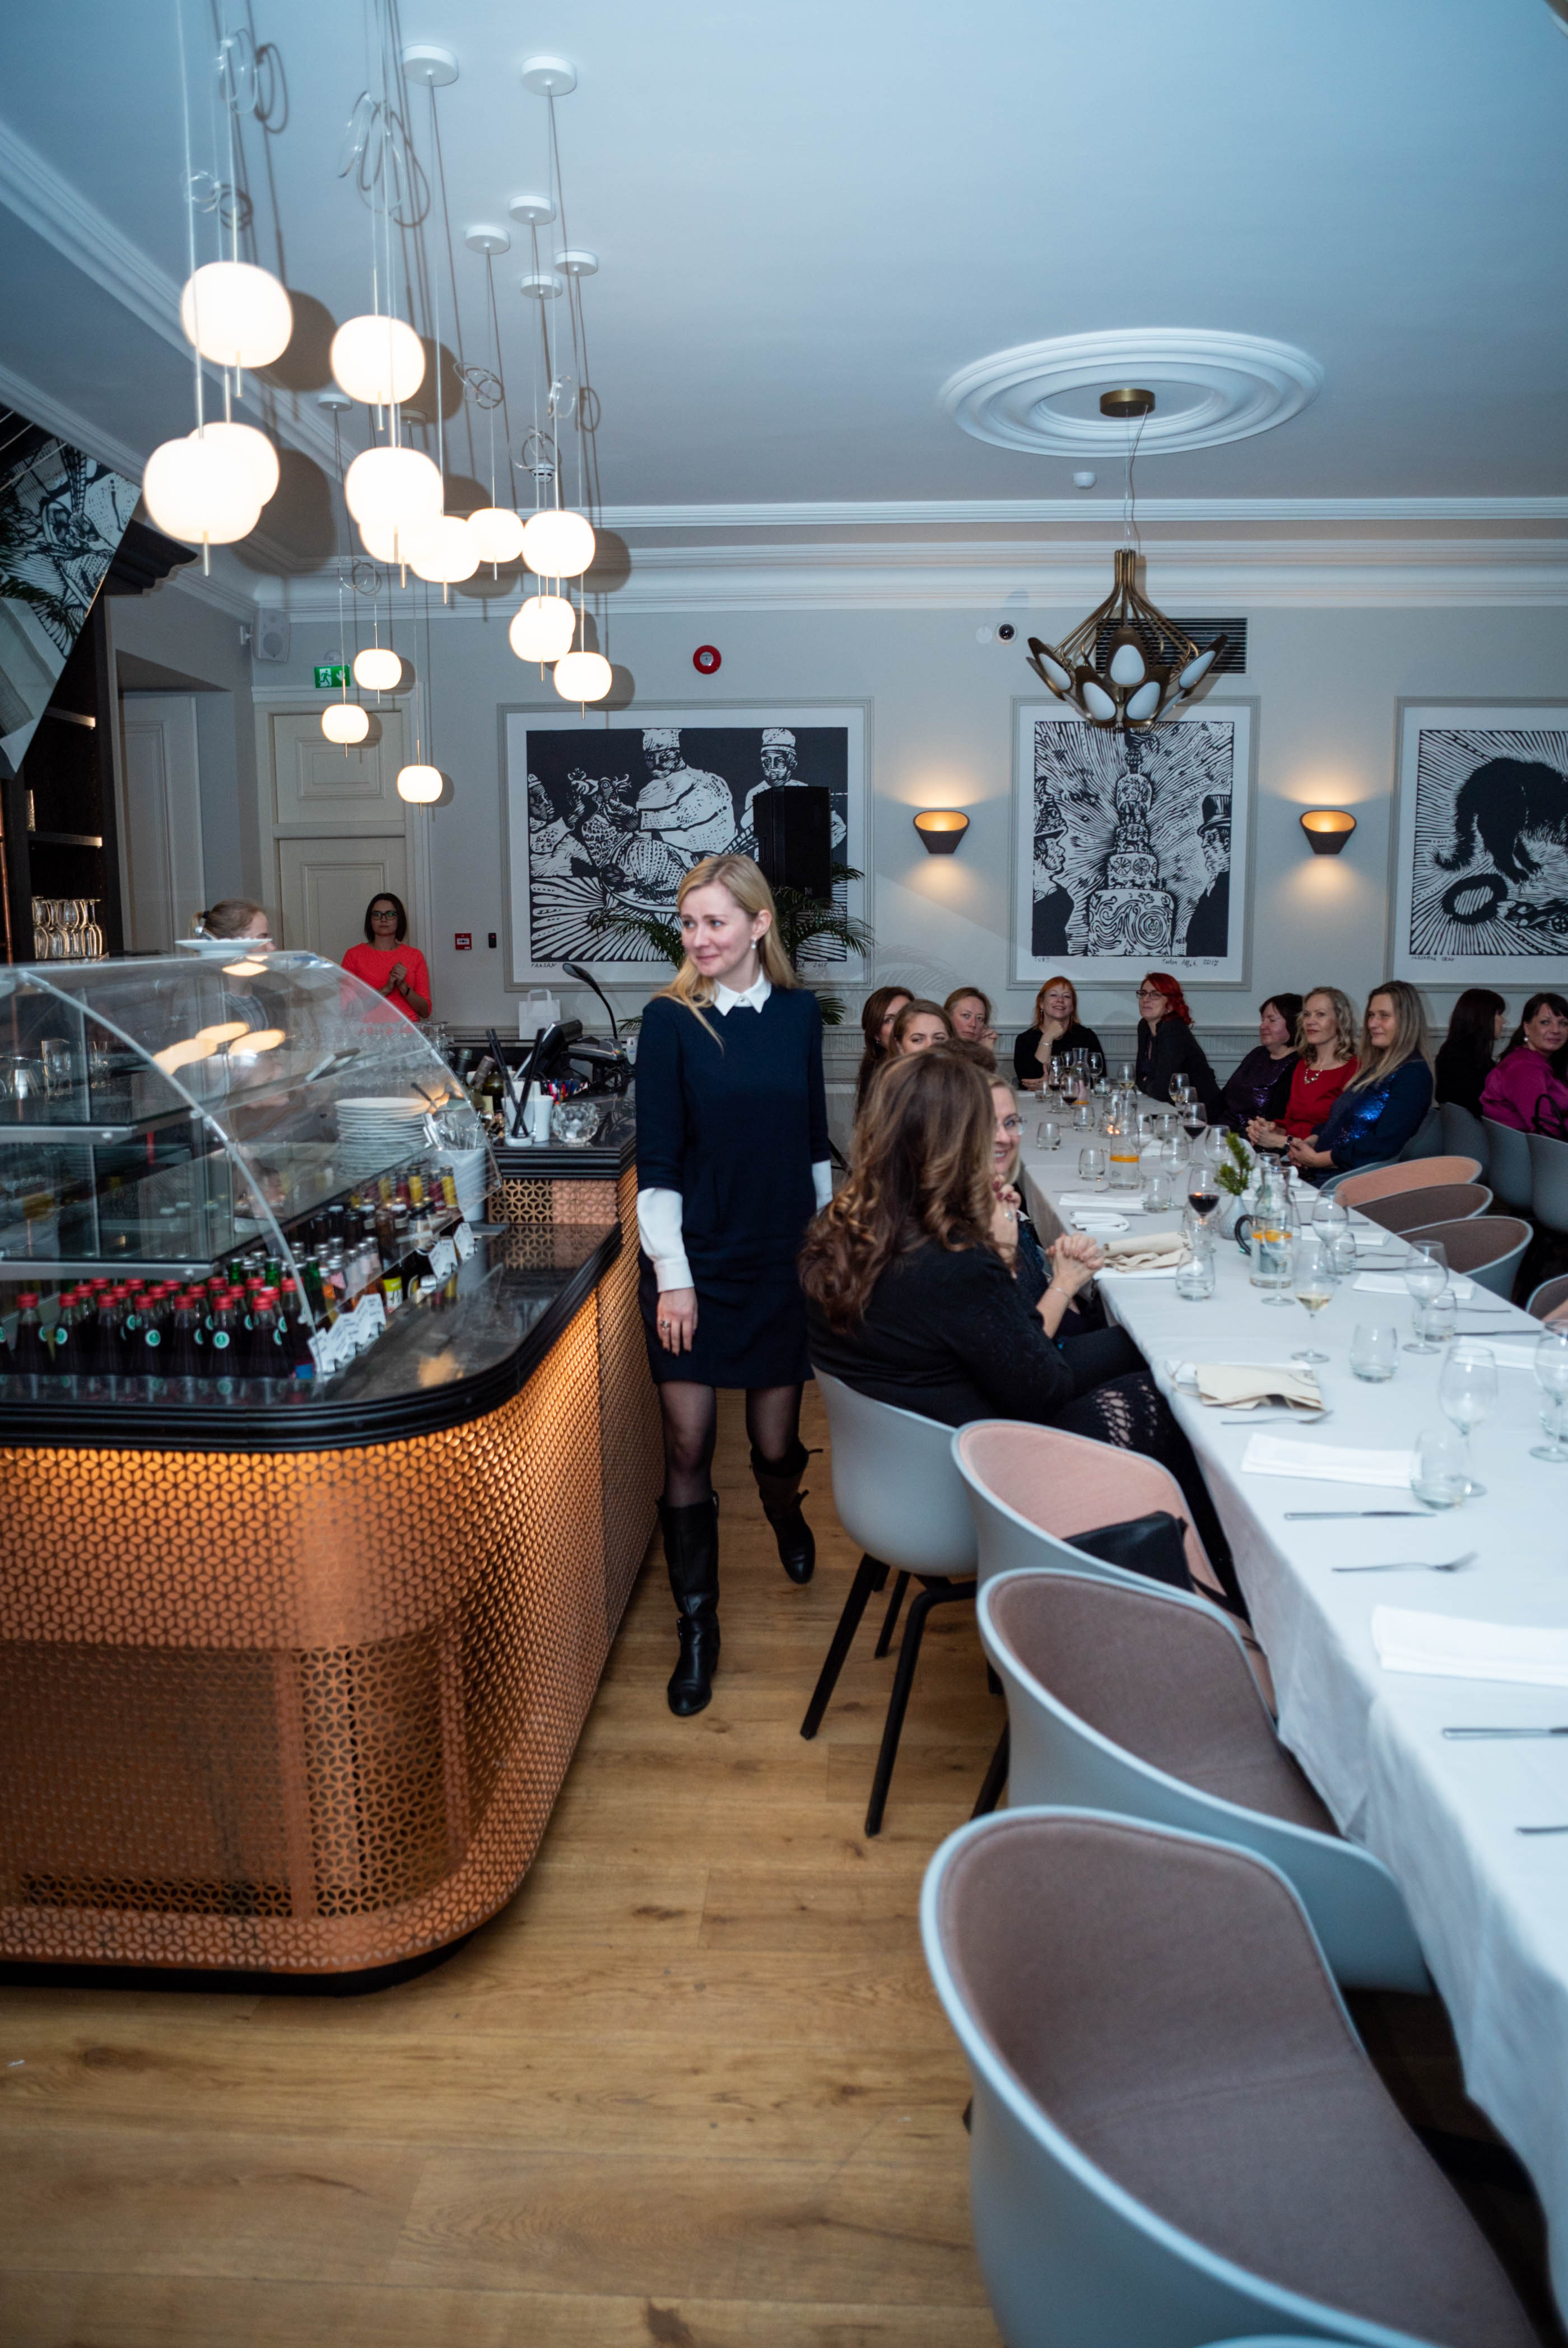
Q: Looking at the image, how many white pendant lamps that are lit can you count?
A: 15